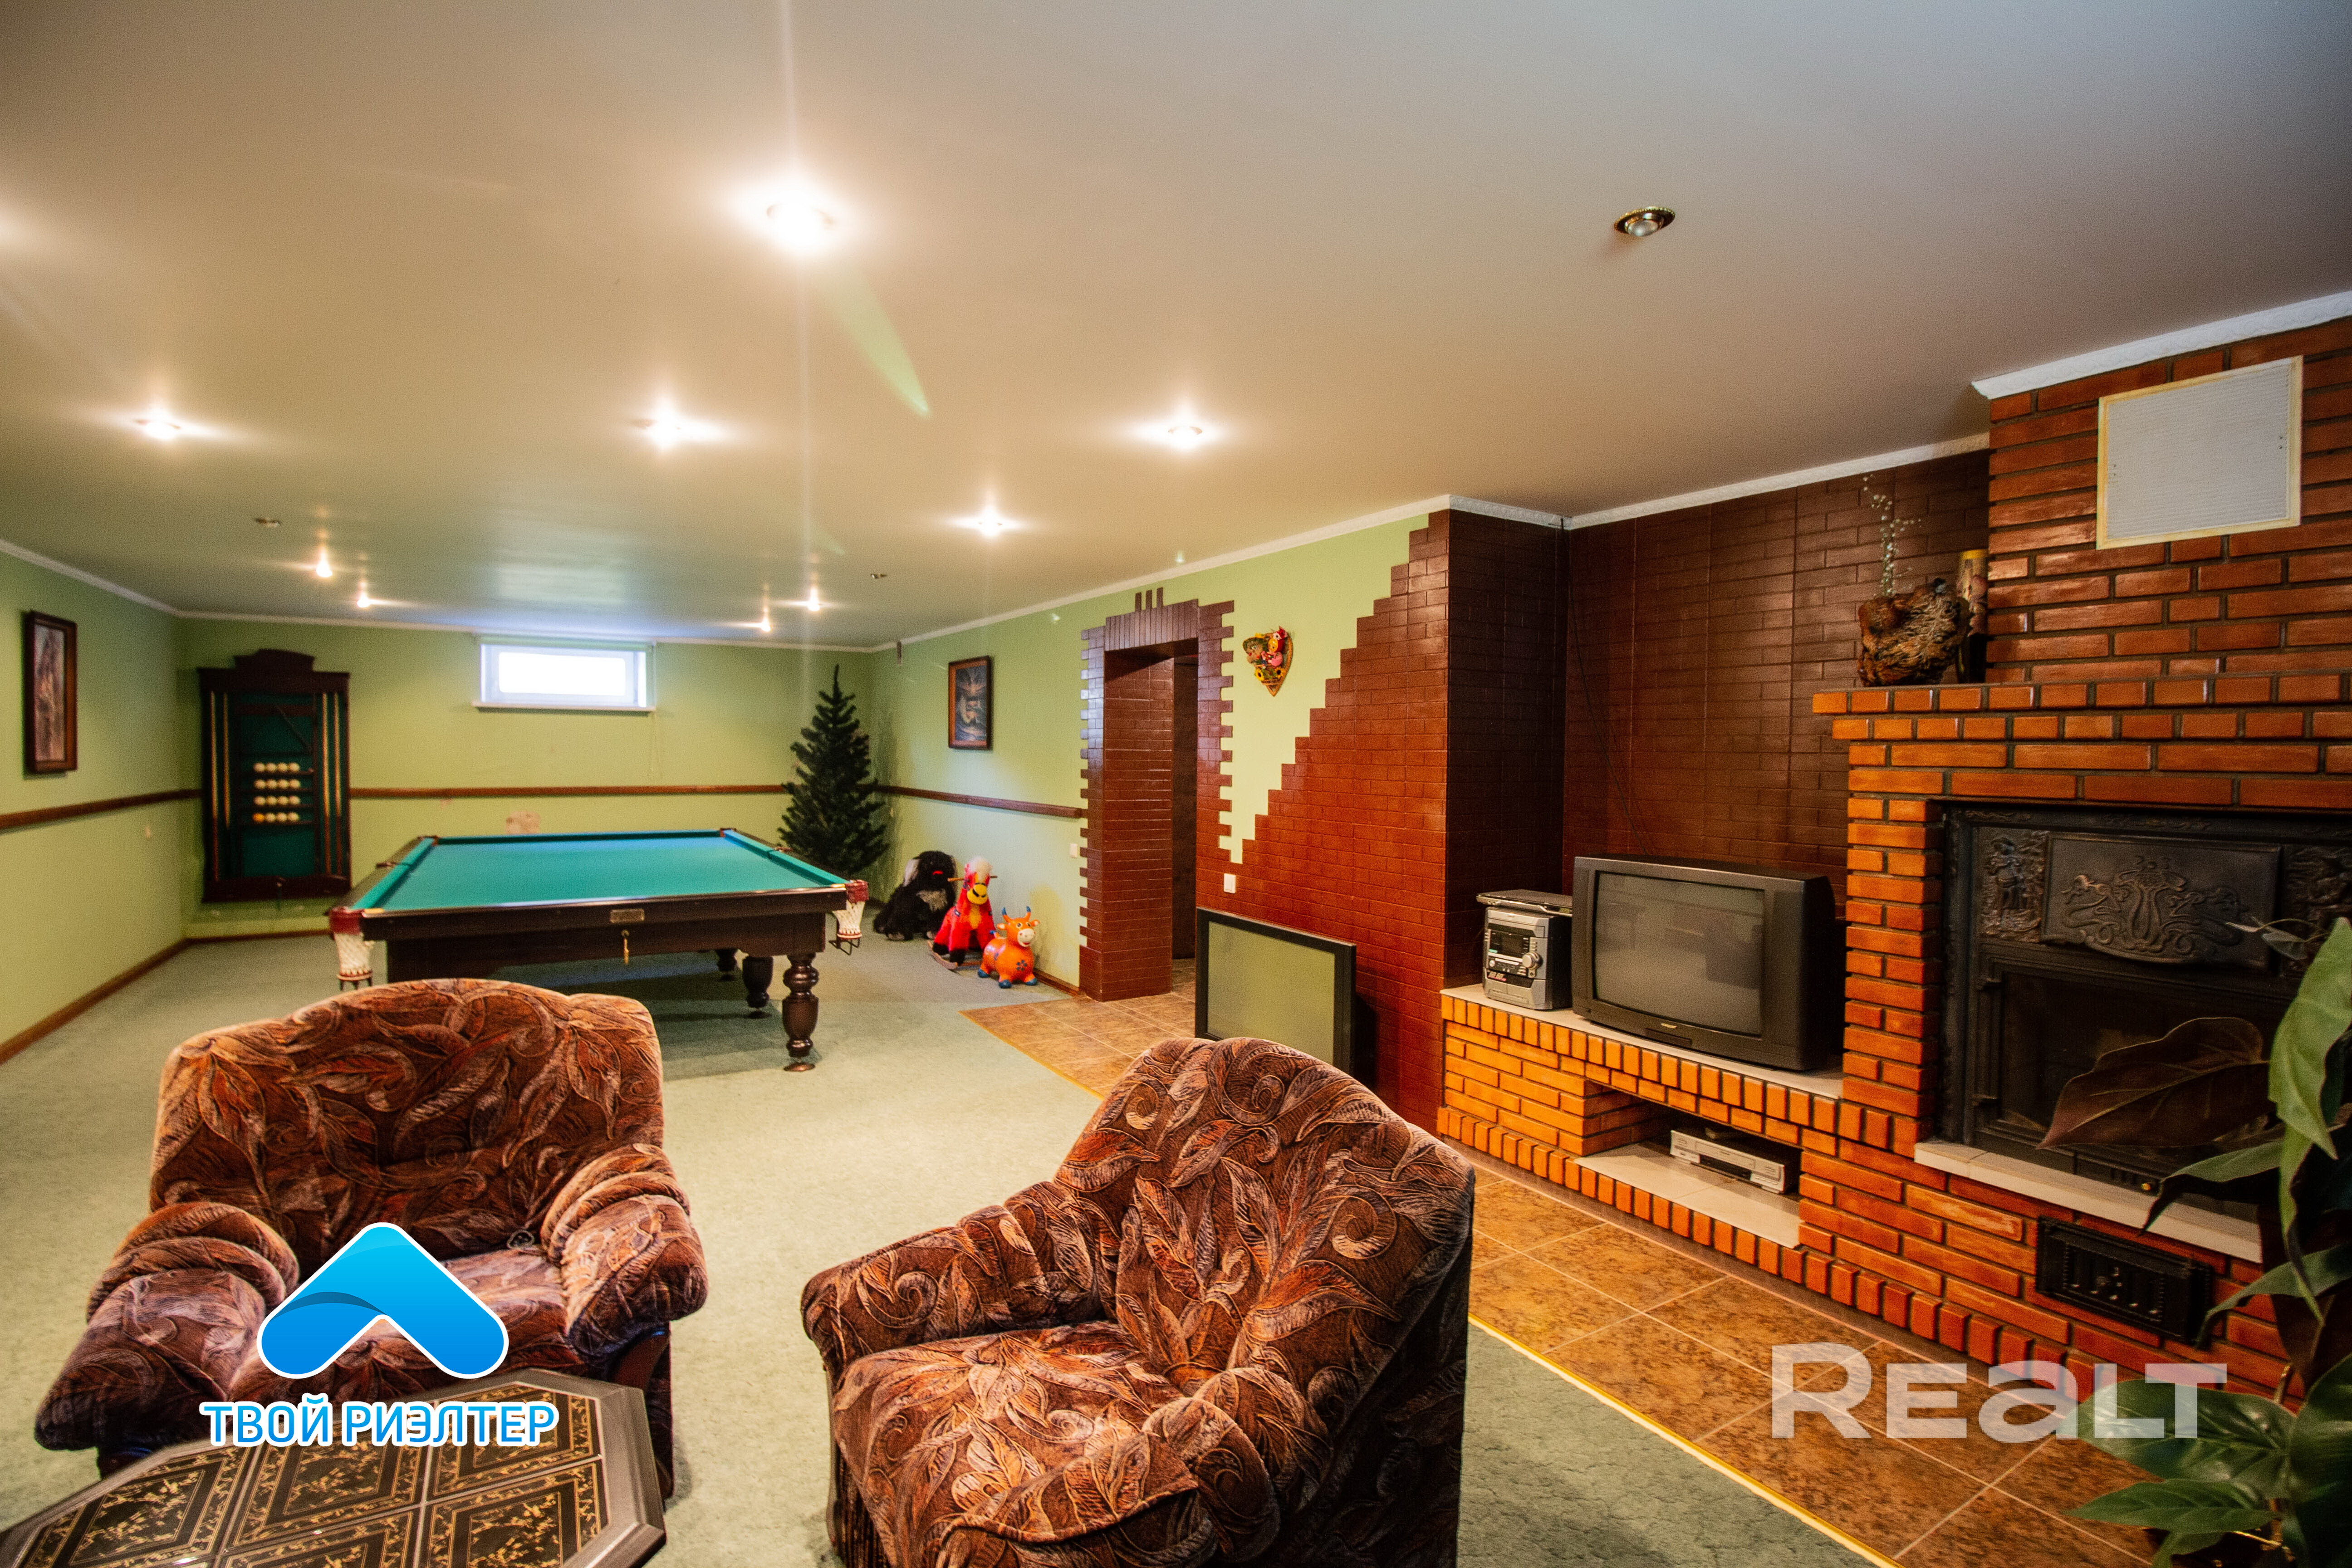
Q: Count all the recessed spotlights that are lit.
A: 9